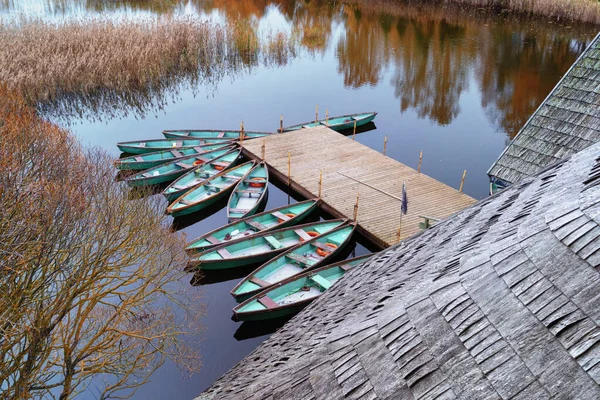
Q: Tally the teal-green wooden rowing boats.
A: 12